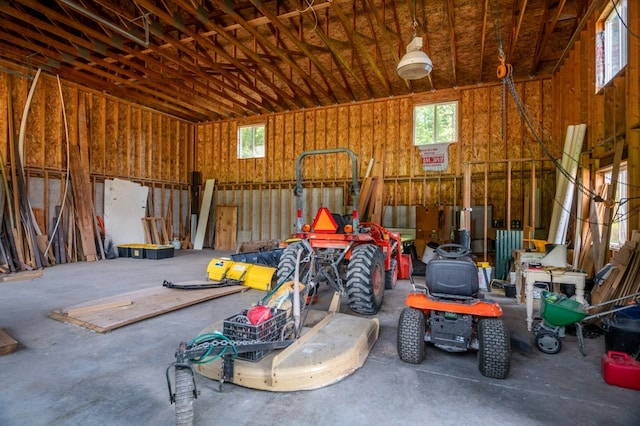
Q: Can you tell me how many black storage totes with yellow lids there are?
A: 3